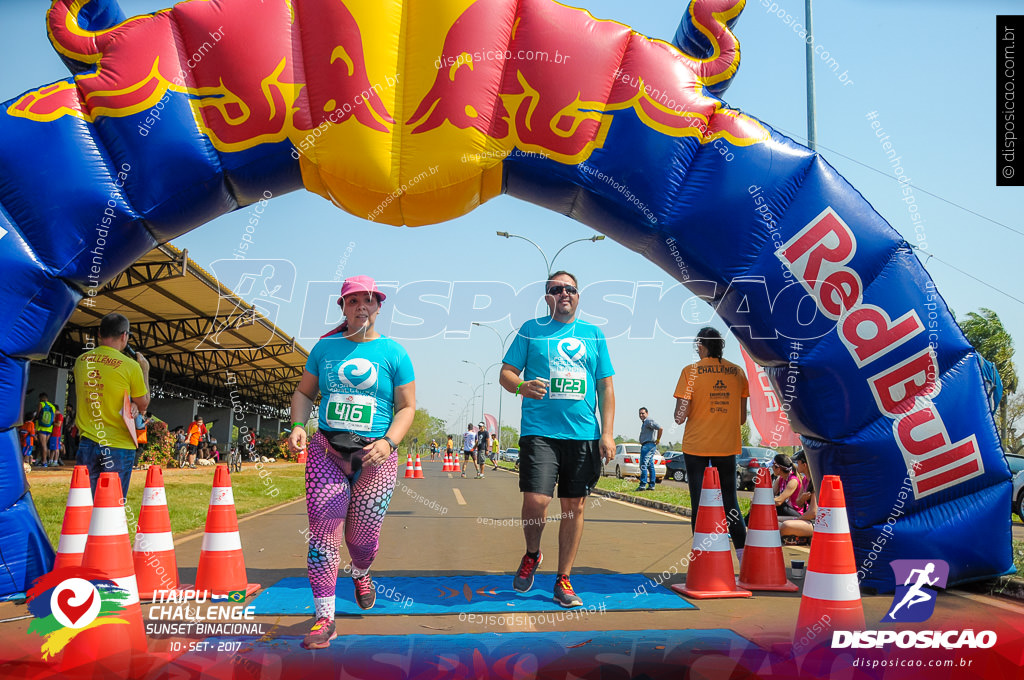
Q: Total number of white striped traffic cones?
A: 12